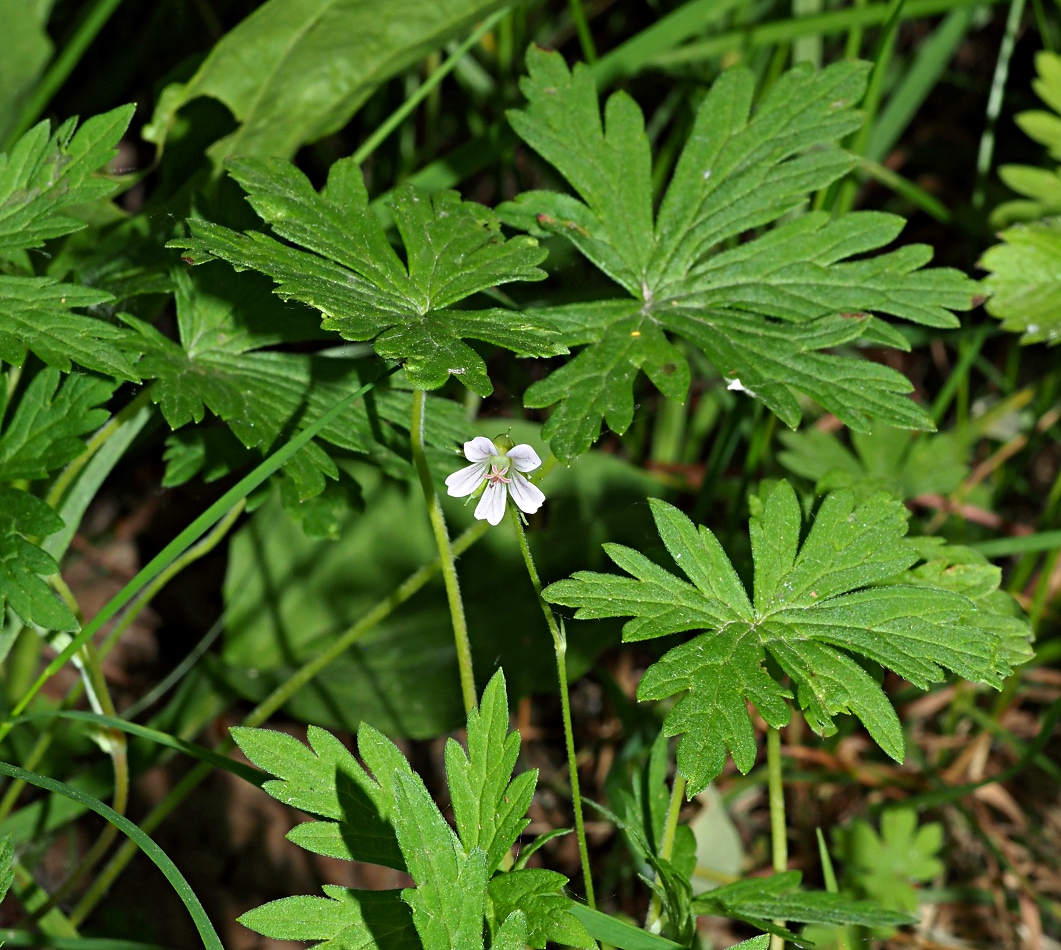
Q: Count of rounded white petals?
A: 5